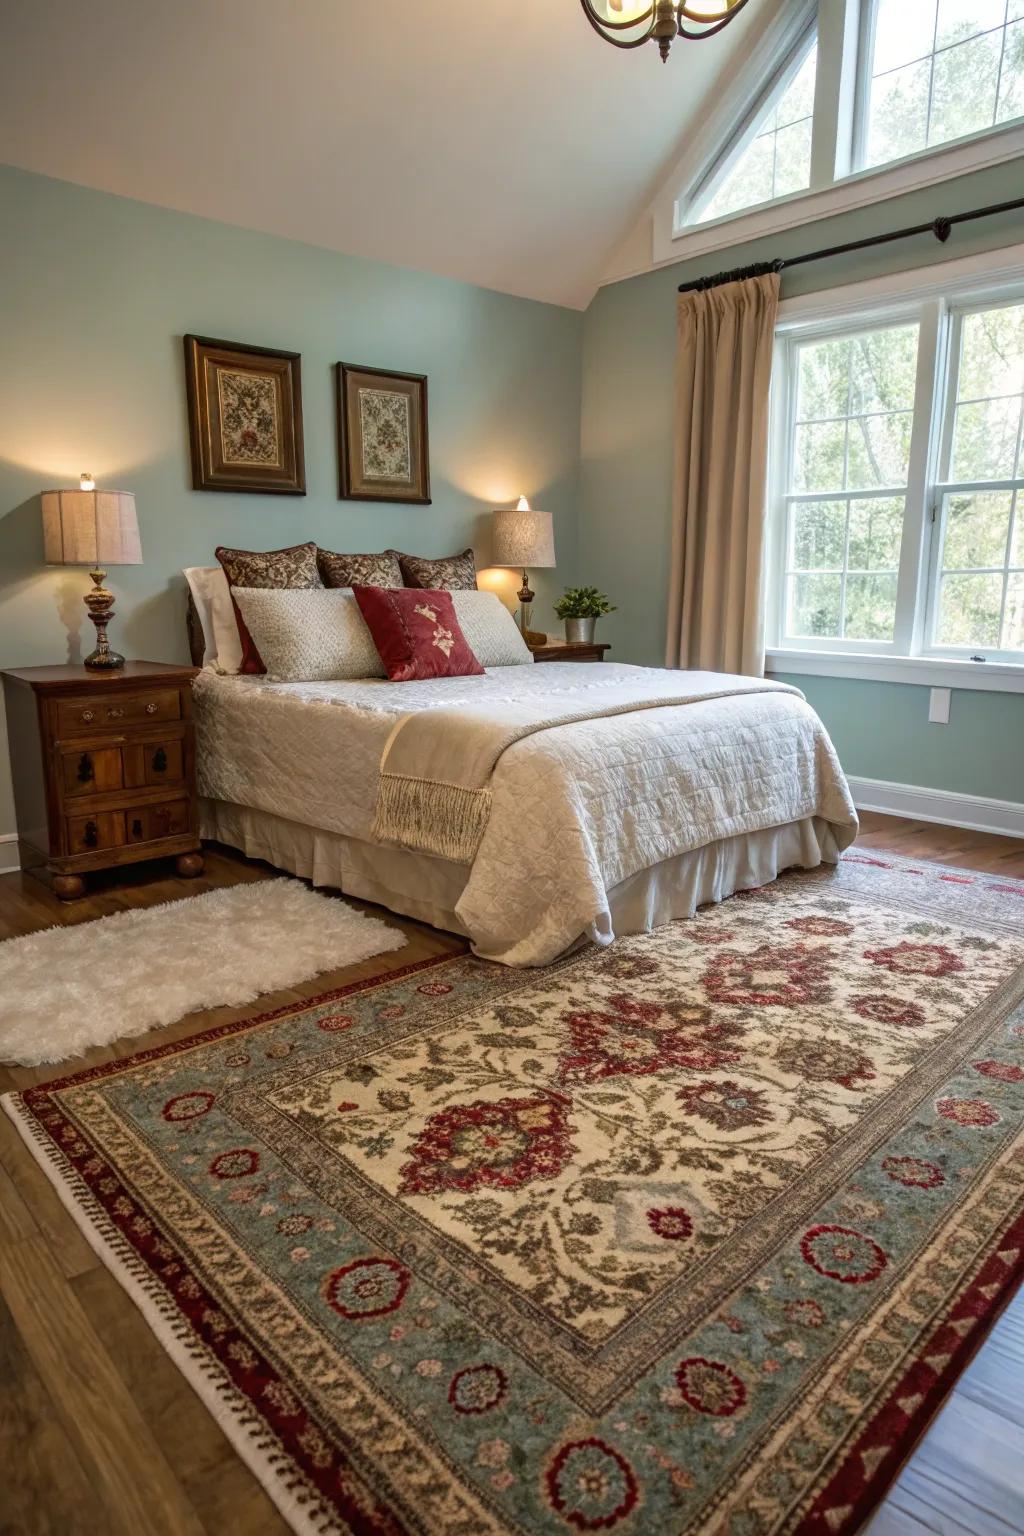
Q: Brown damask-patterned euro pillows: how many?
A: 3